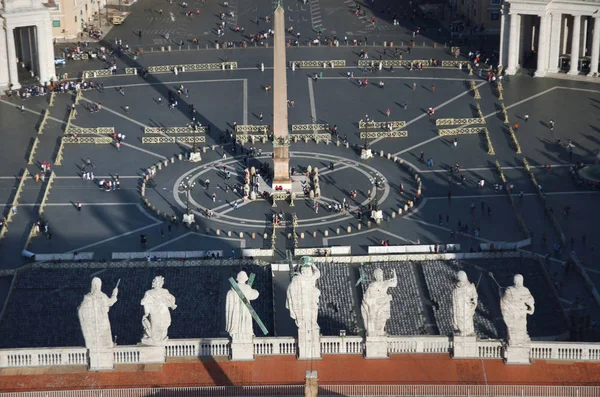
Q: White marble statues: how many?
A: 7